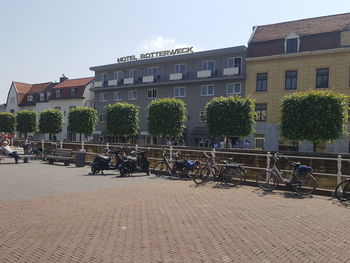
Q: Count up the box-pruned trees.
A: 8